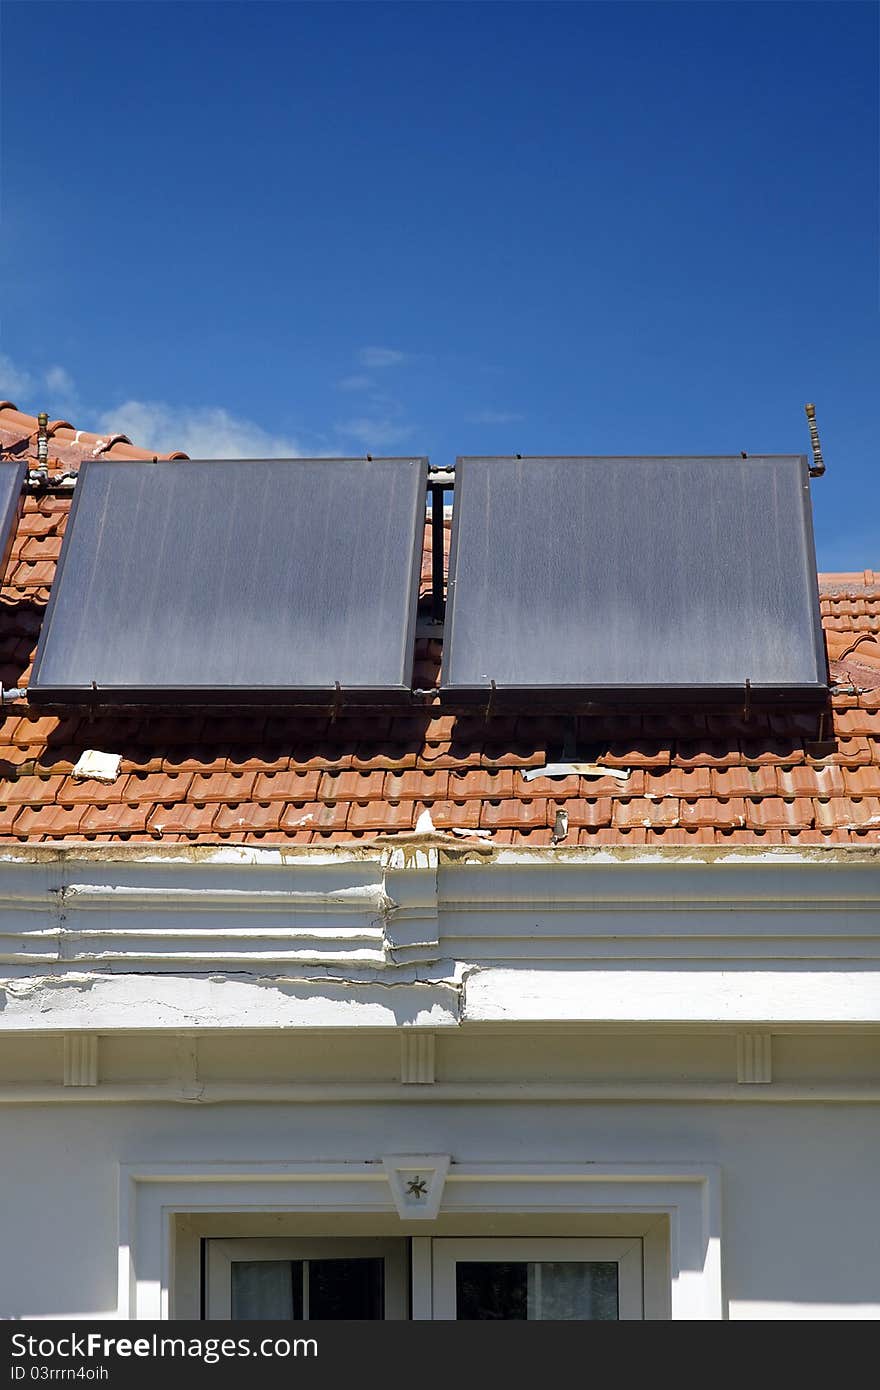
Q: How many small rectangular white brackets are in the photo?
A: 3